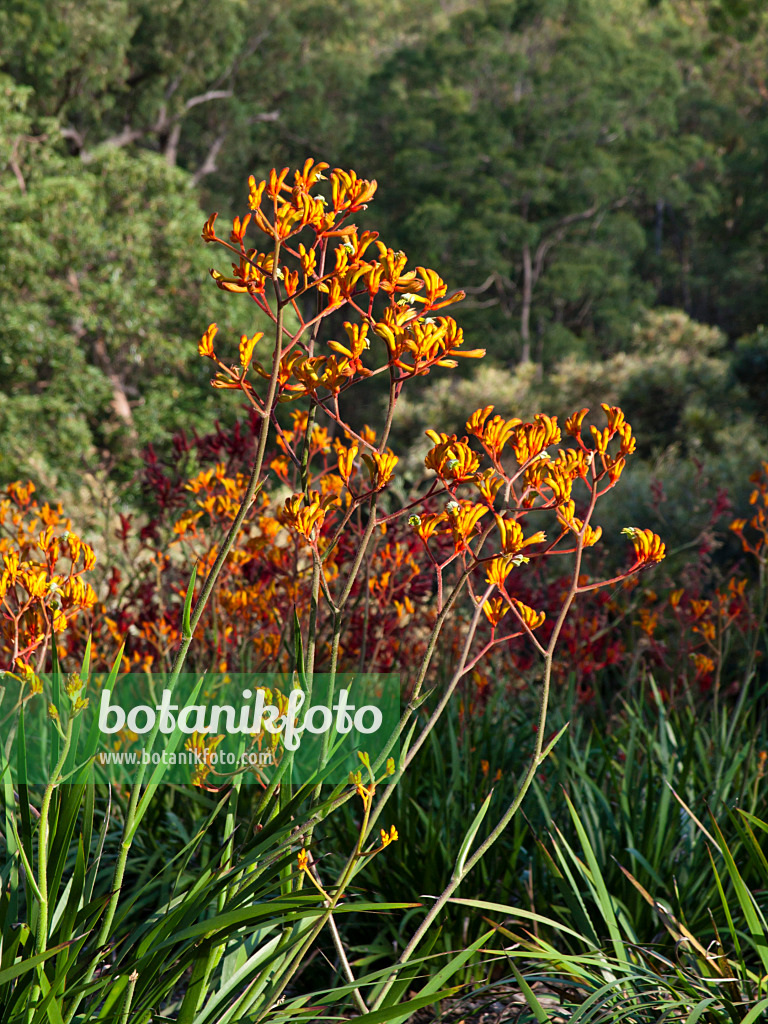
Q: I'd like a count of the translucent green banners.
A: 1